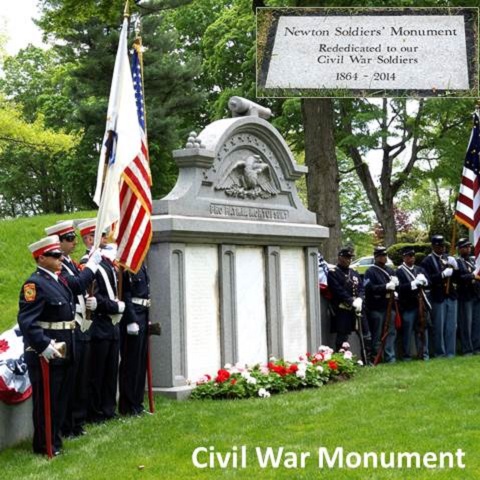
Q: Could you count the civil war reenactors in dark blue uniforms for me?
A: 5